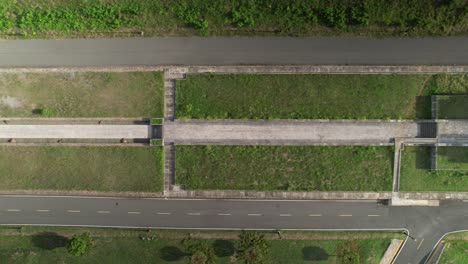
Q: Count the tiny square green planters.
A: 2